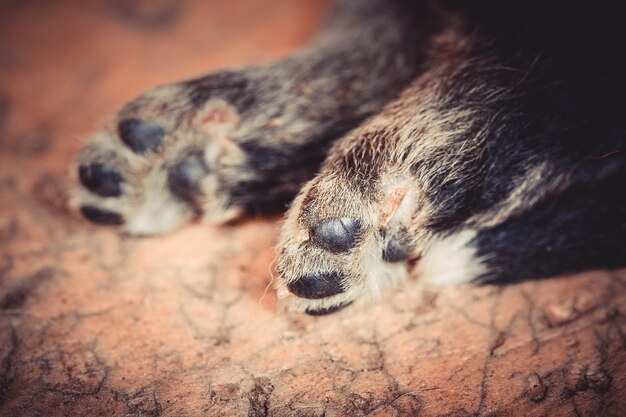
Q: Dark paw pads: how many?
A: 8